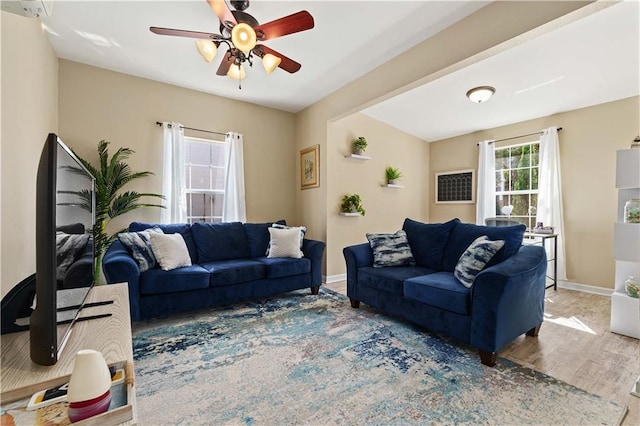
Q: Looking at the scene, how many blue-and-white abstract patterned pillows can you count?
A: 4